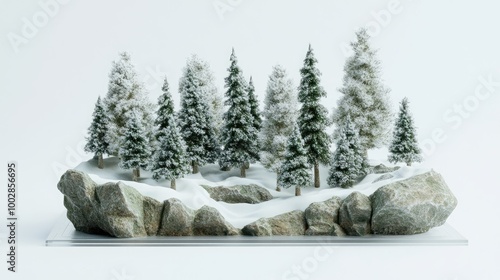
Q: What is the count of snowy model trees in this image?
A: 15